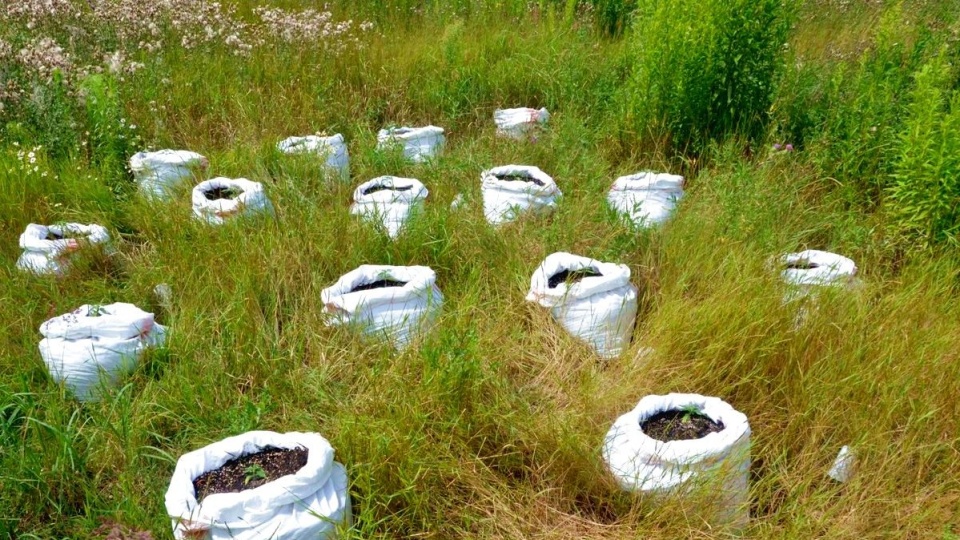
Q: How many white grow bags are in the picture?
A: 15